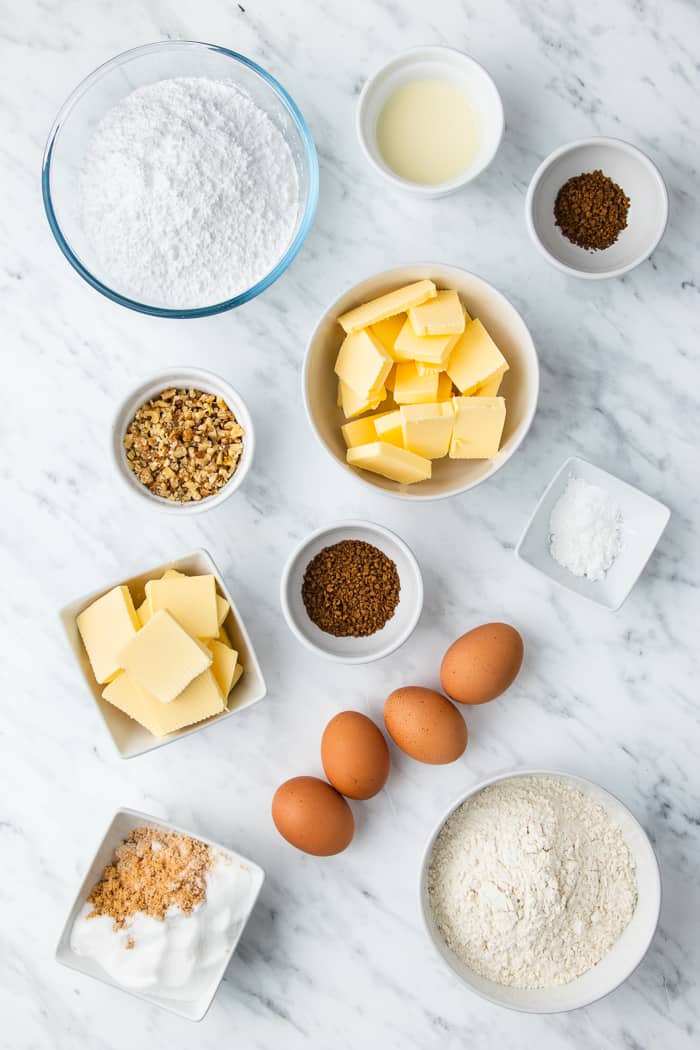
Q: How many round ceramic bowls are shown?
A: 6